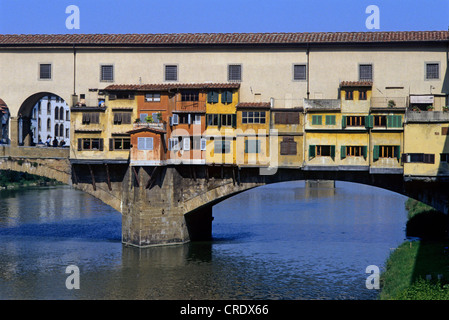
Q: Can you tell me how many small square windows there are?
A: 7